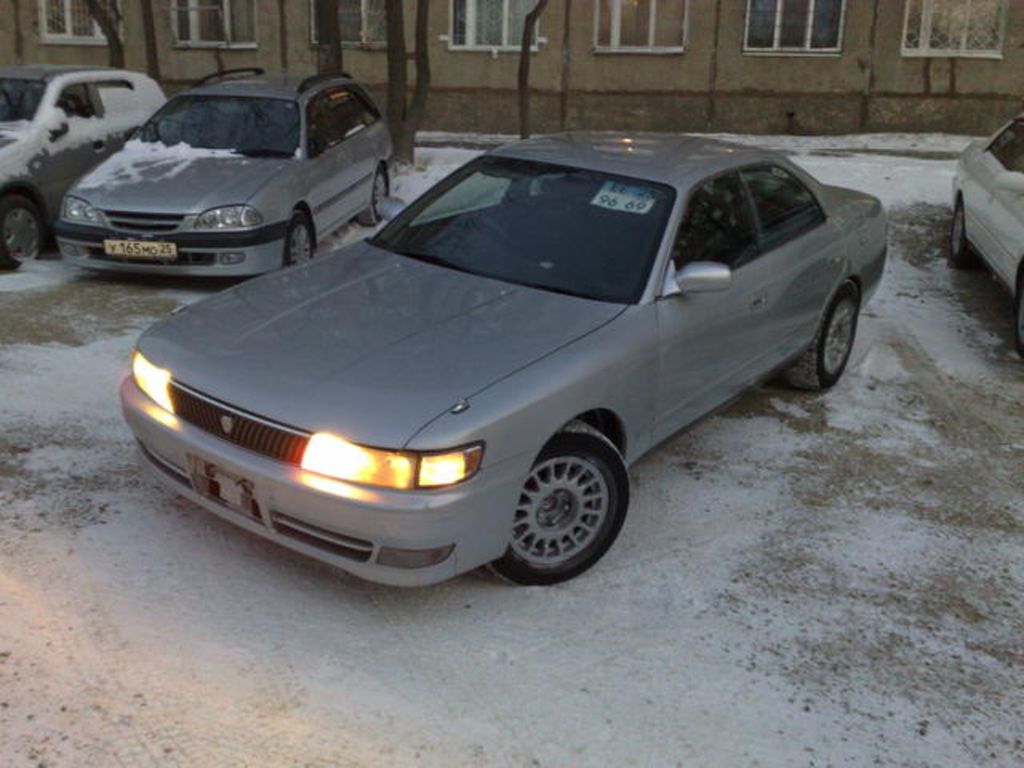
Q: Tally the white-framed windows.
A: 7